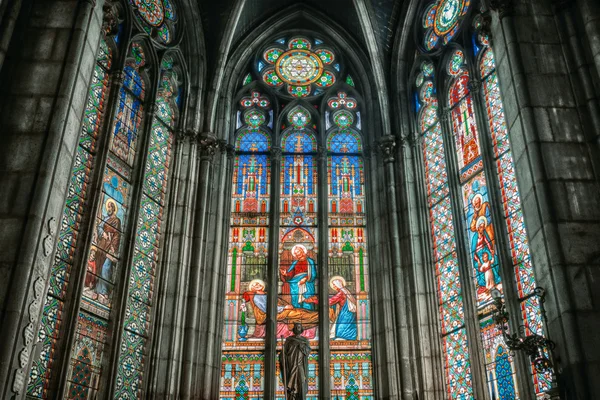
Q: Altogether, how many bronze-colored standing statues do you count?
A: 1